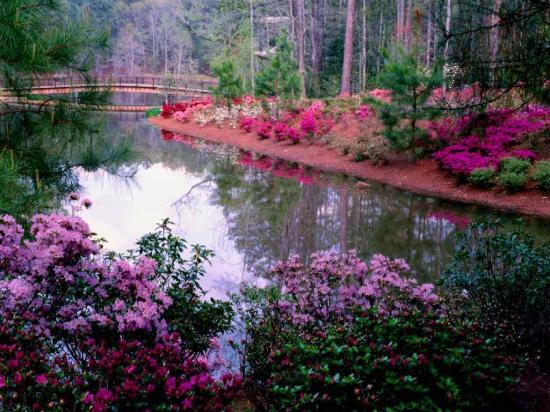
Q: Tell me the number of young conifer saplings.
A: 3